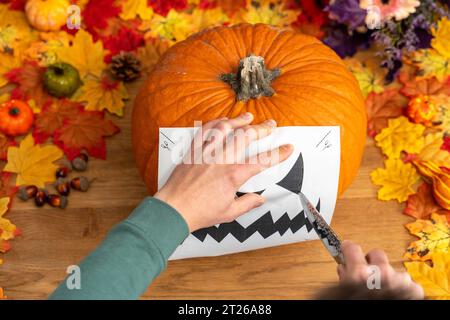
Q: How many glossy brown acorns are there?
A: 7